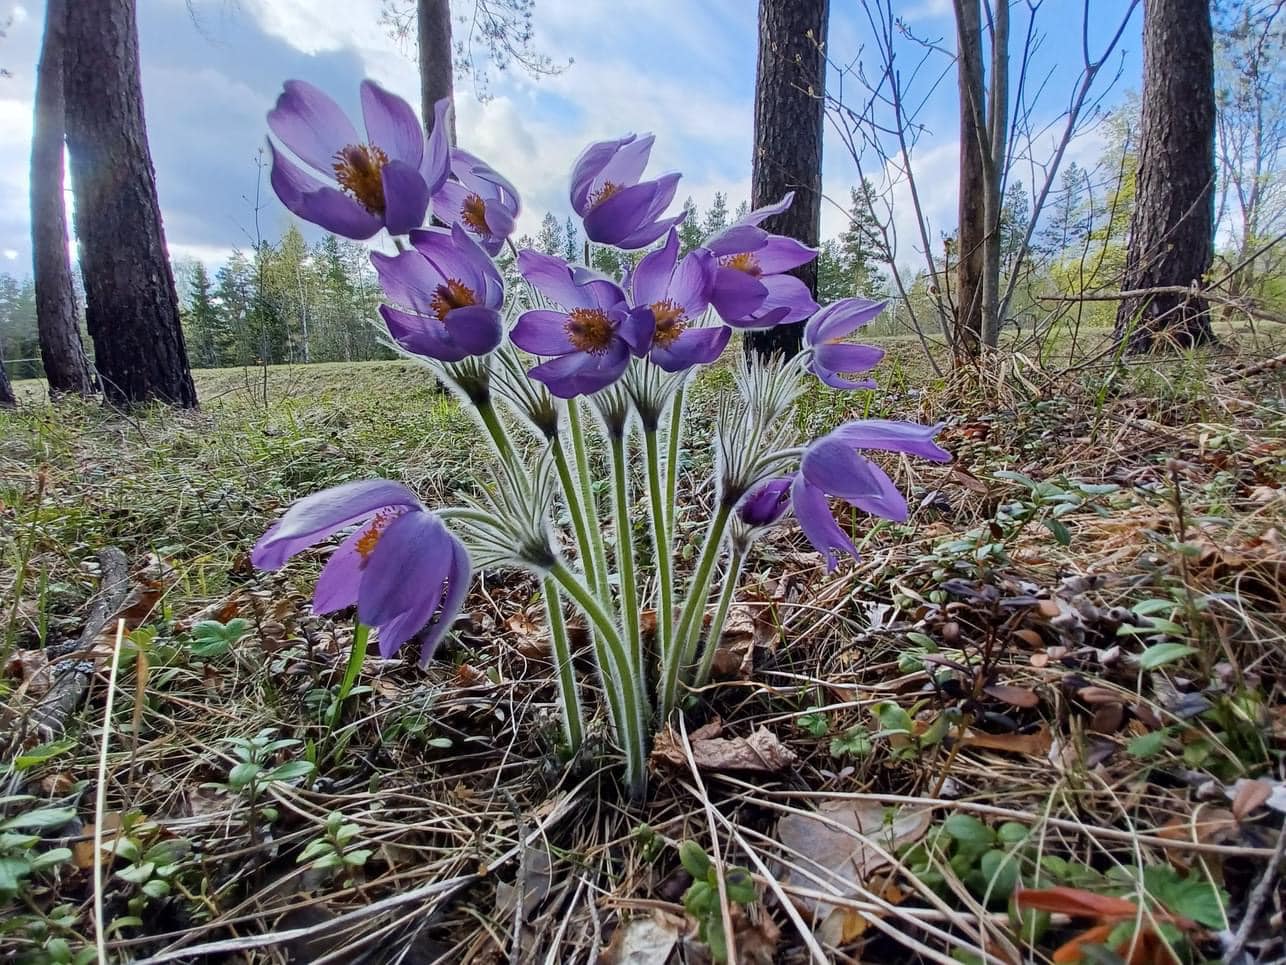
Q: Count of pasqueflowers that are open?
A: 10